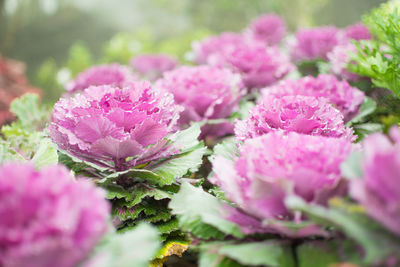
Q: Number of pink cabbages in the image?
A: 15